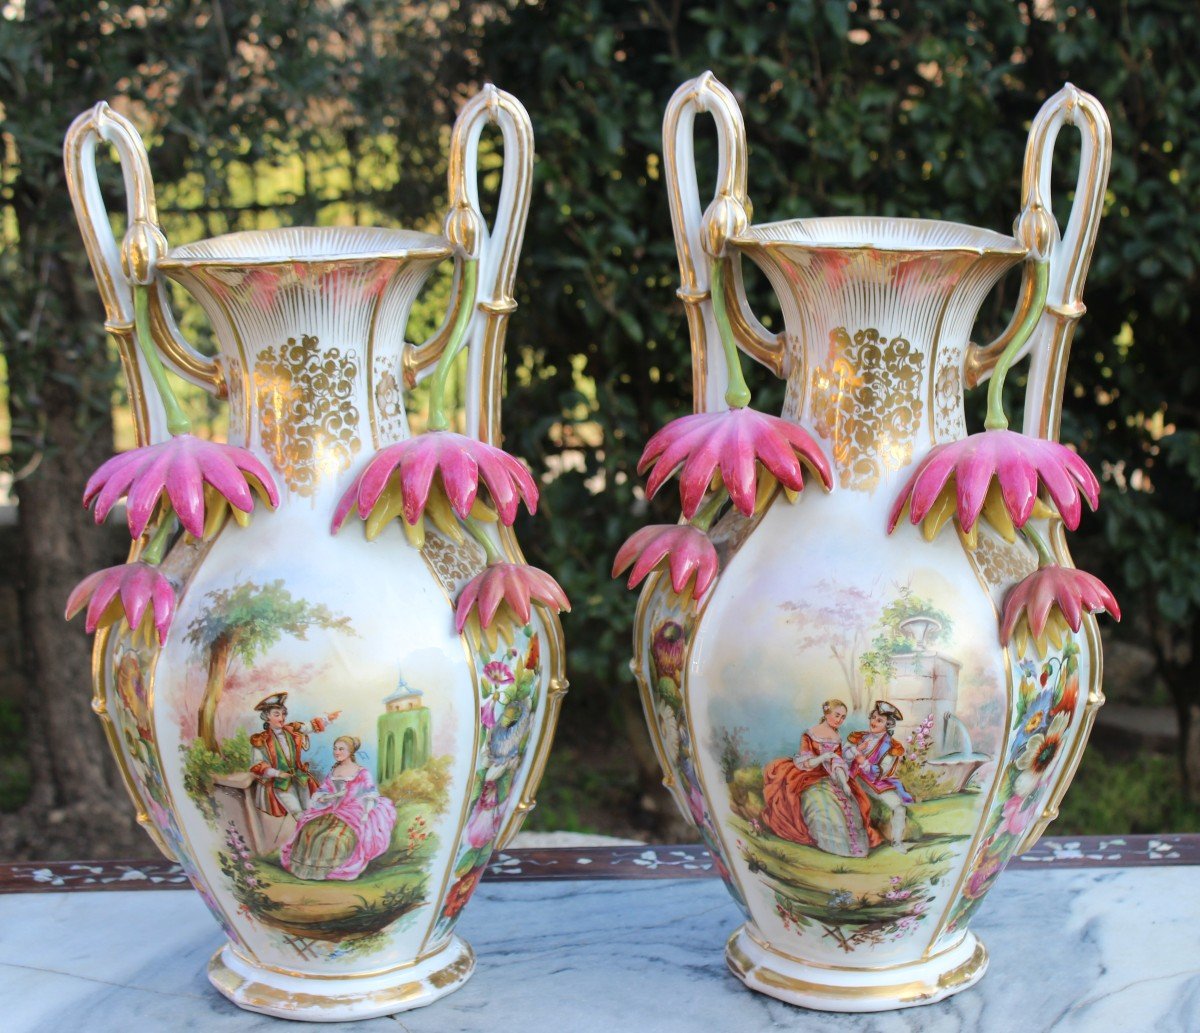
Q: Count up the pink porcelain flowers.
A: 8